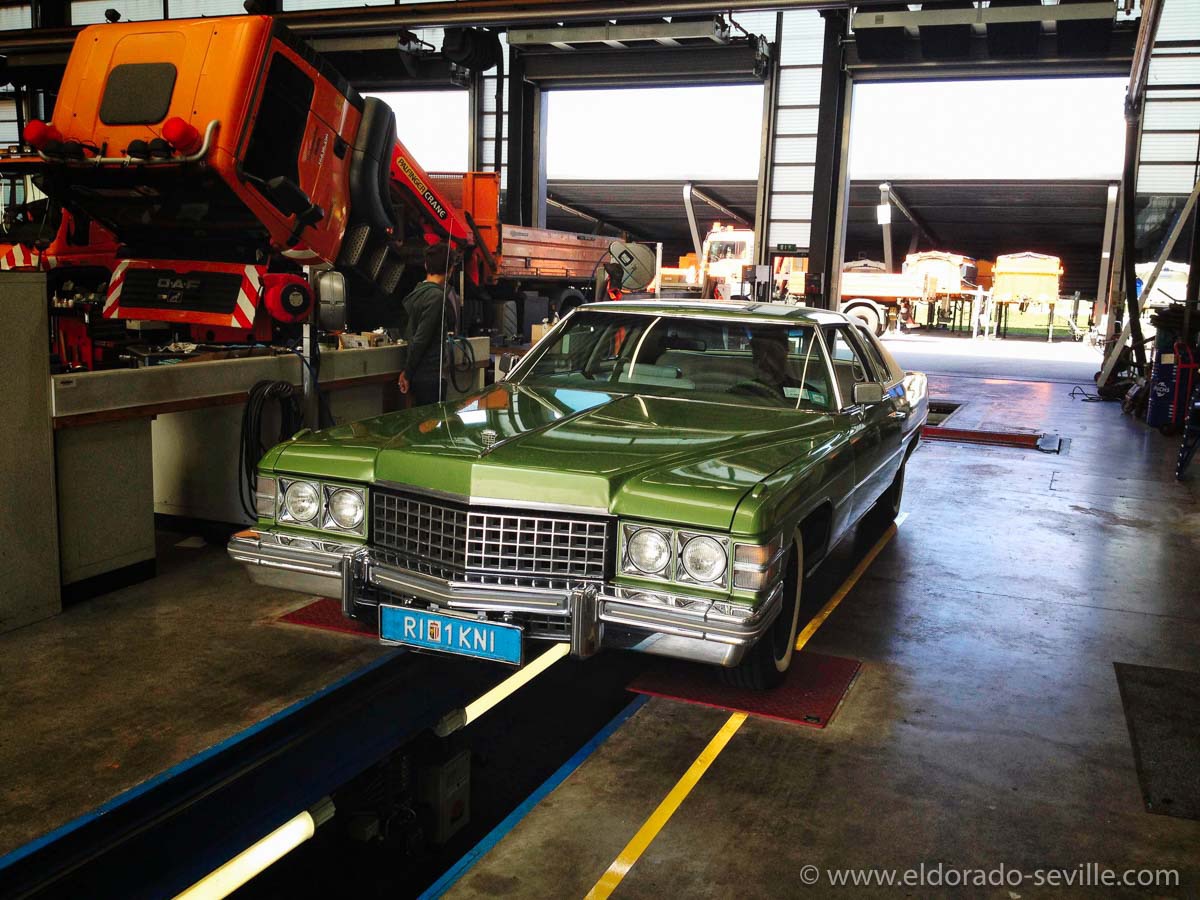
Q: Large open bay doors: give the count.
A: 3